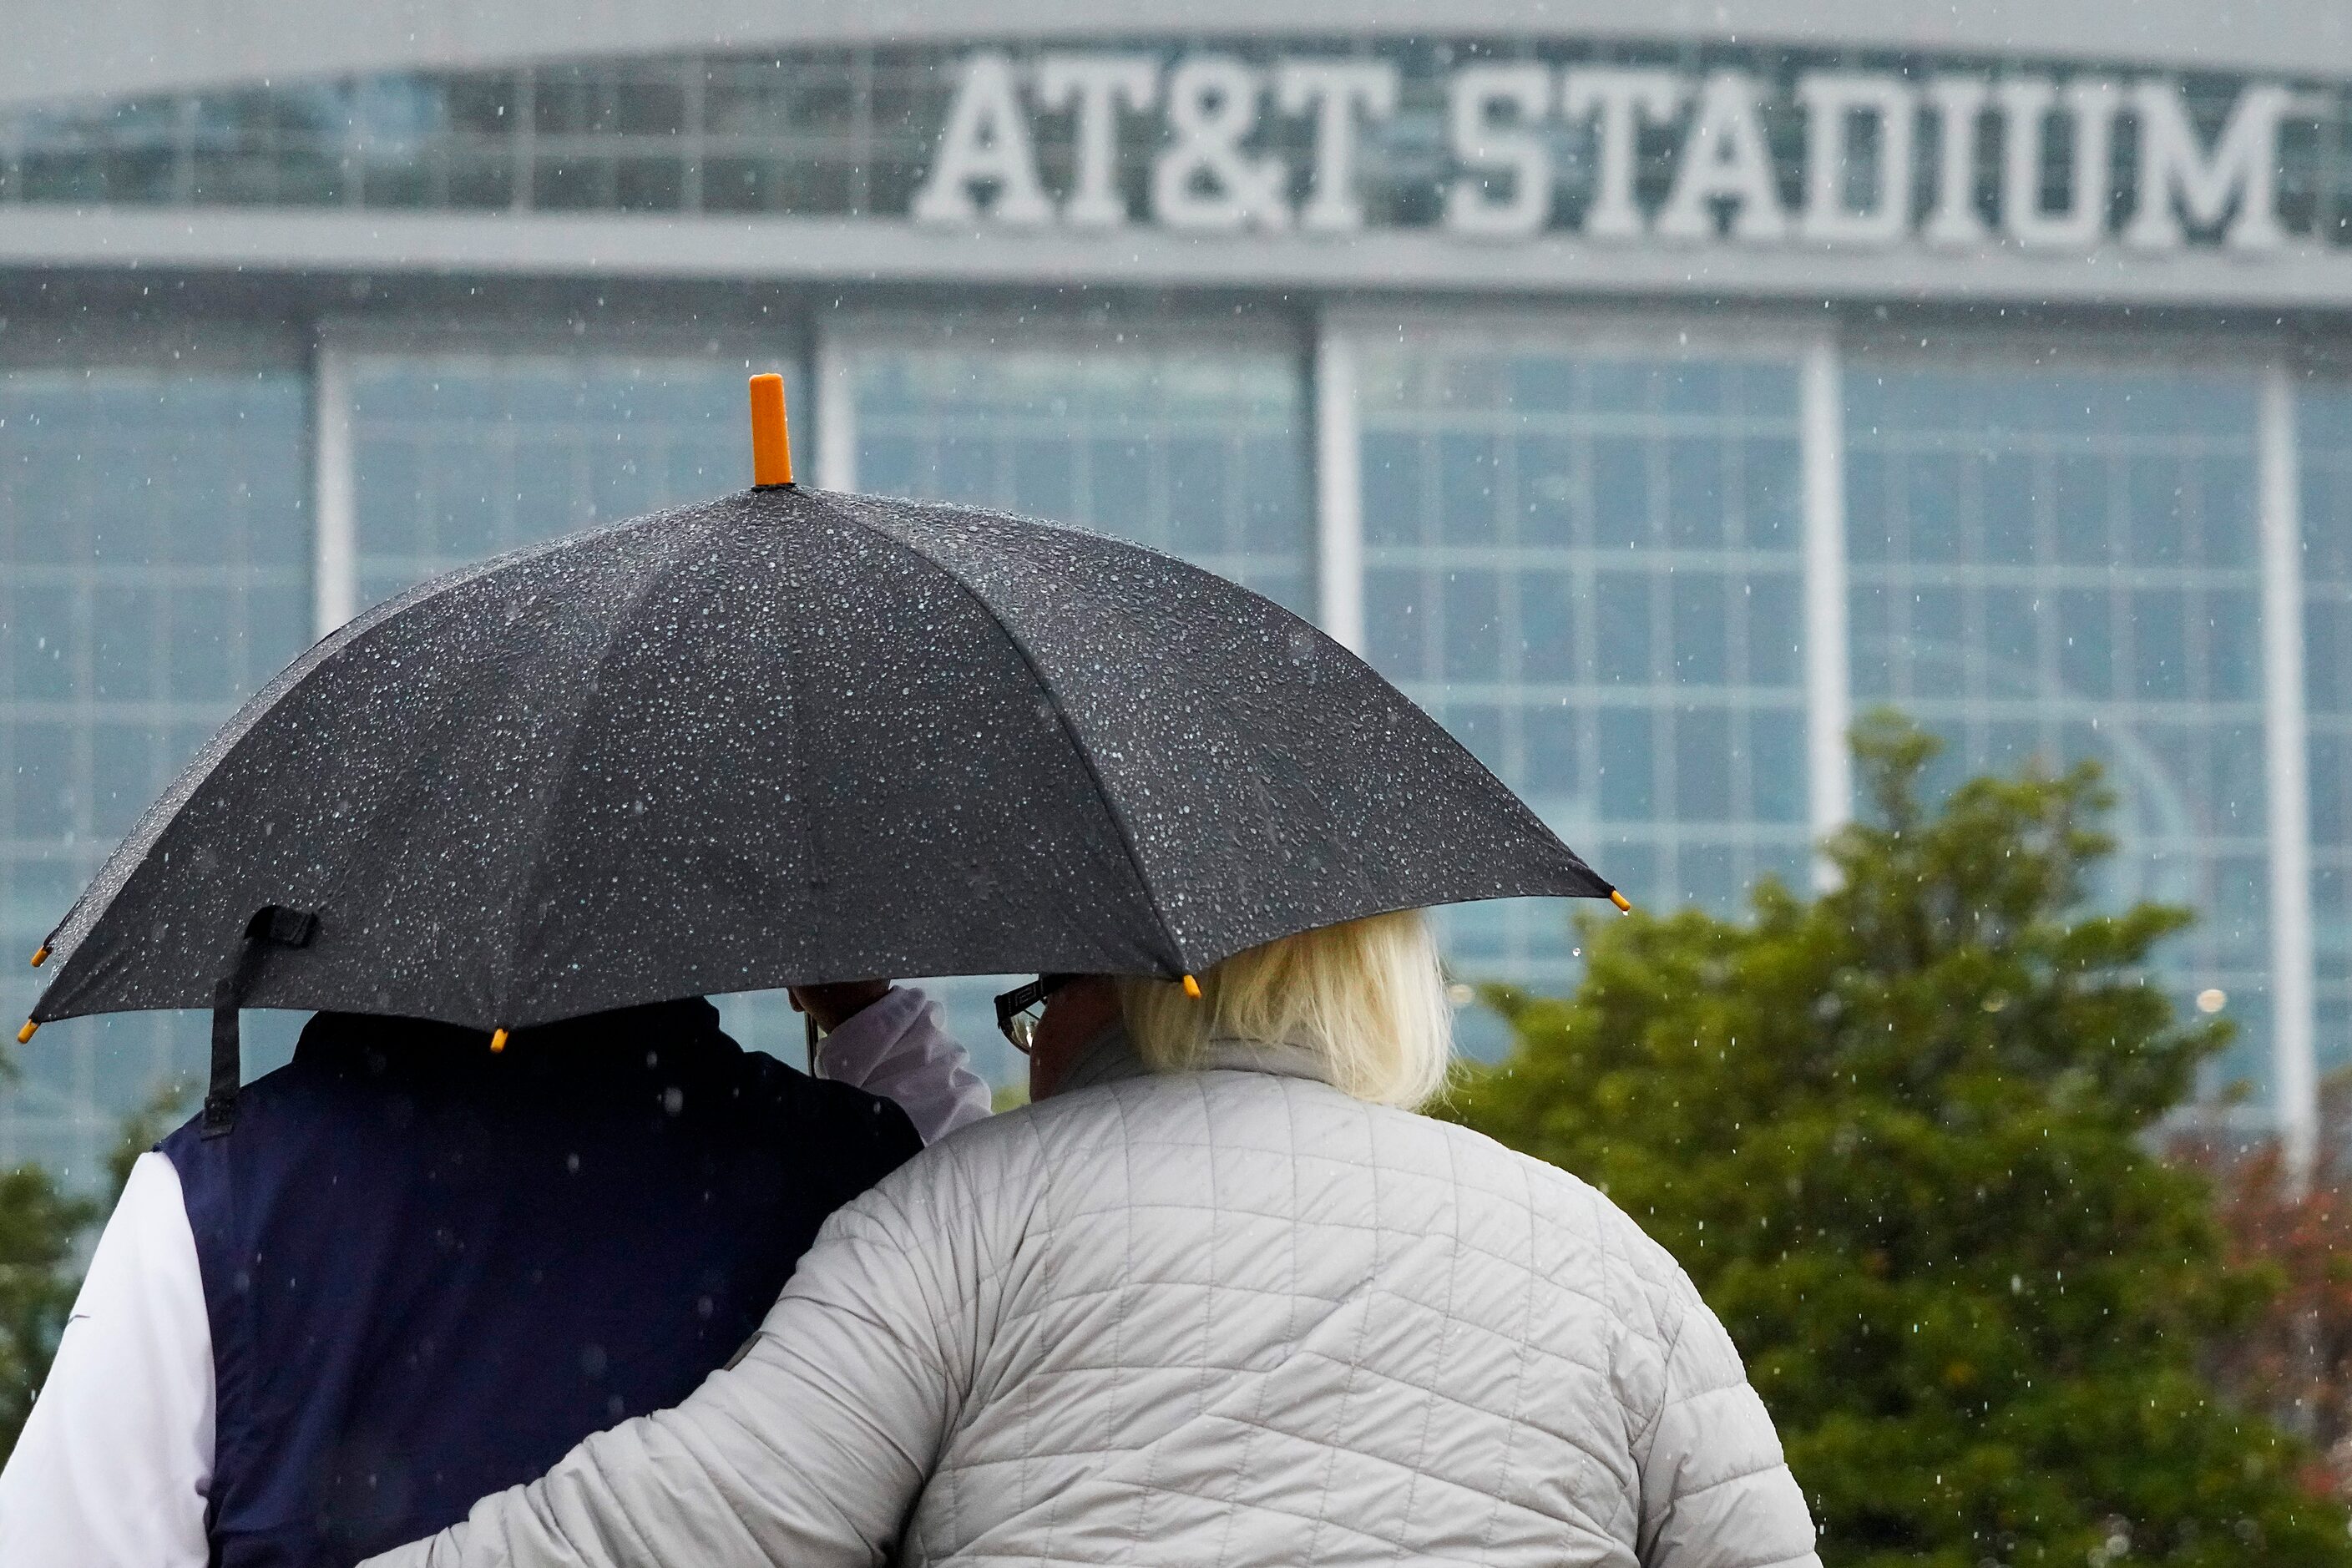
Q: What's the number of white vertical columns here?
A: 5